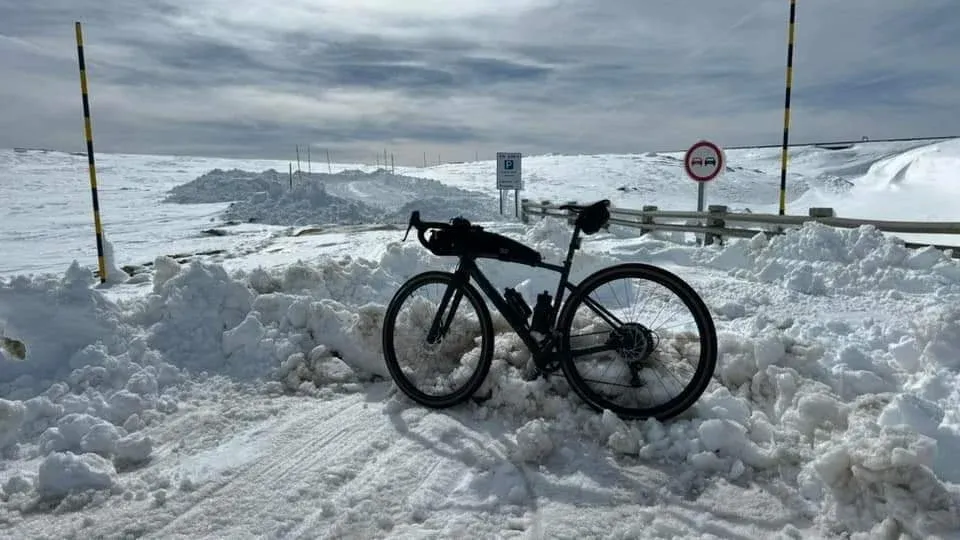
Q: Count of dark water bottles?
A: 2